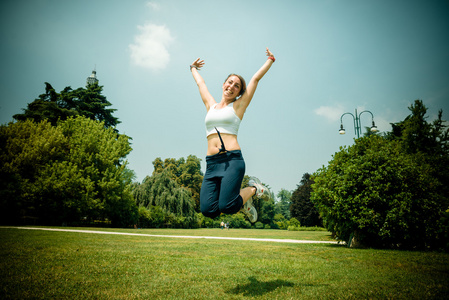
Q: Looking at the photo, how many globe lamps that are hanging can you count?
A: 2